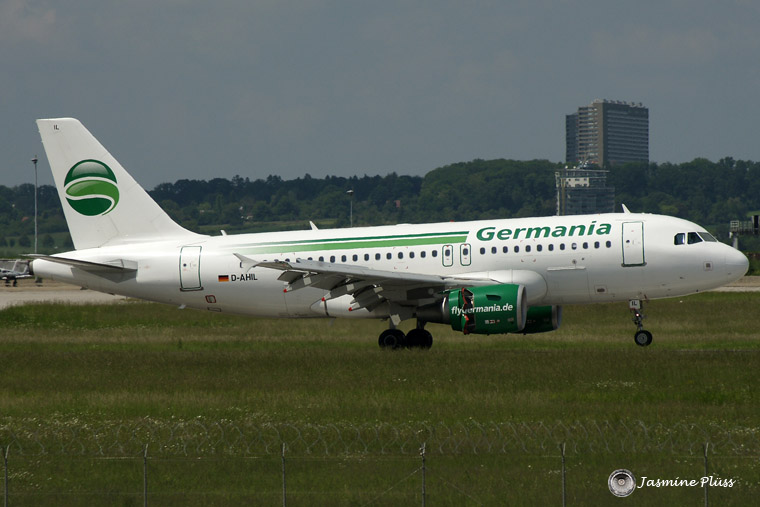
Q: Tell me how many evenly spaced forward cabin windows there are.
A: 12